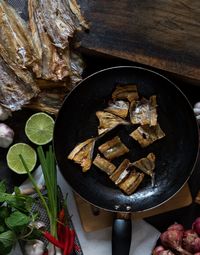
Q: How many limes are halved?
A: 2